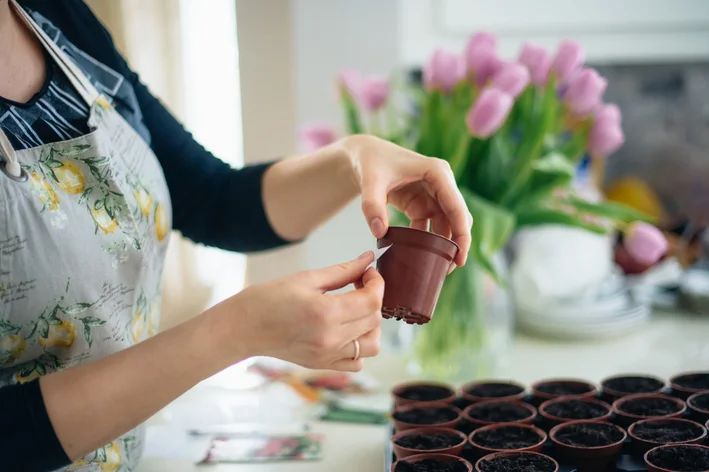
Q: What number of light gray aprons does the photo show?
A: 1